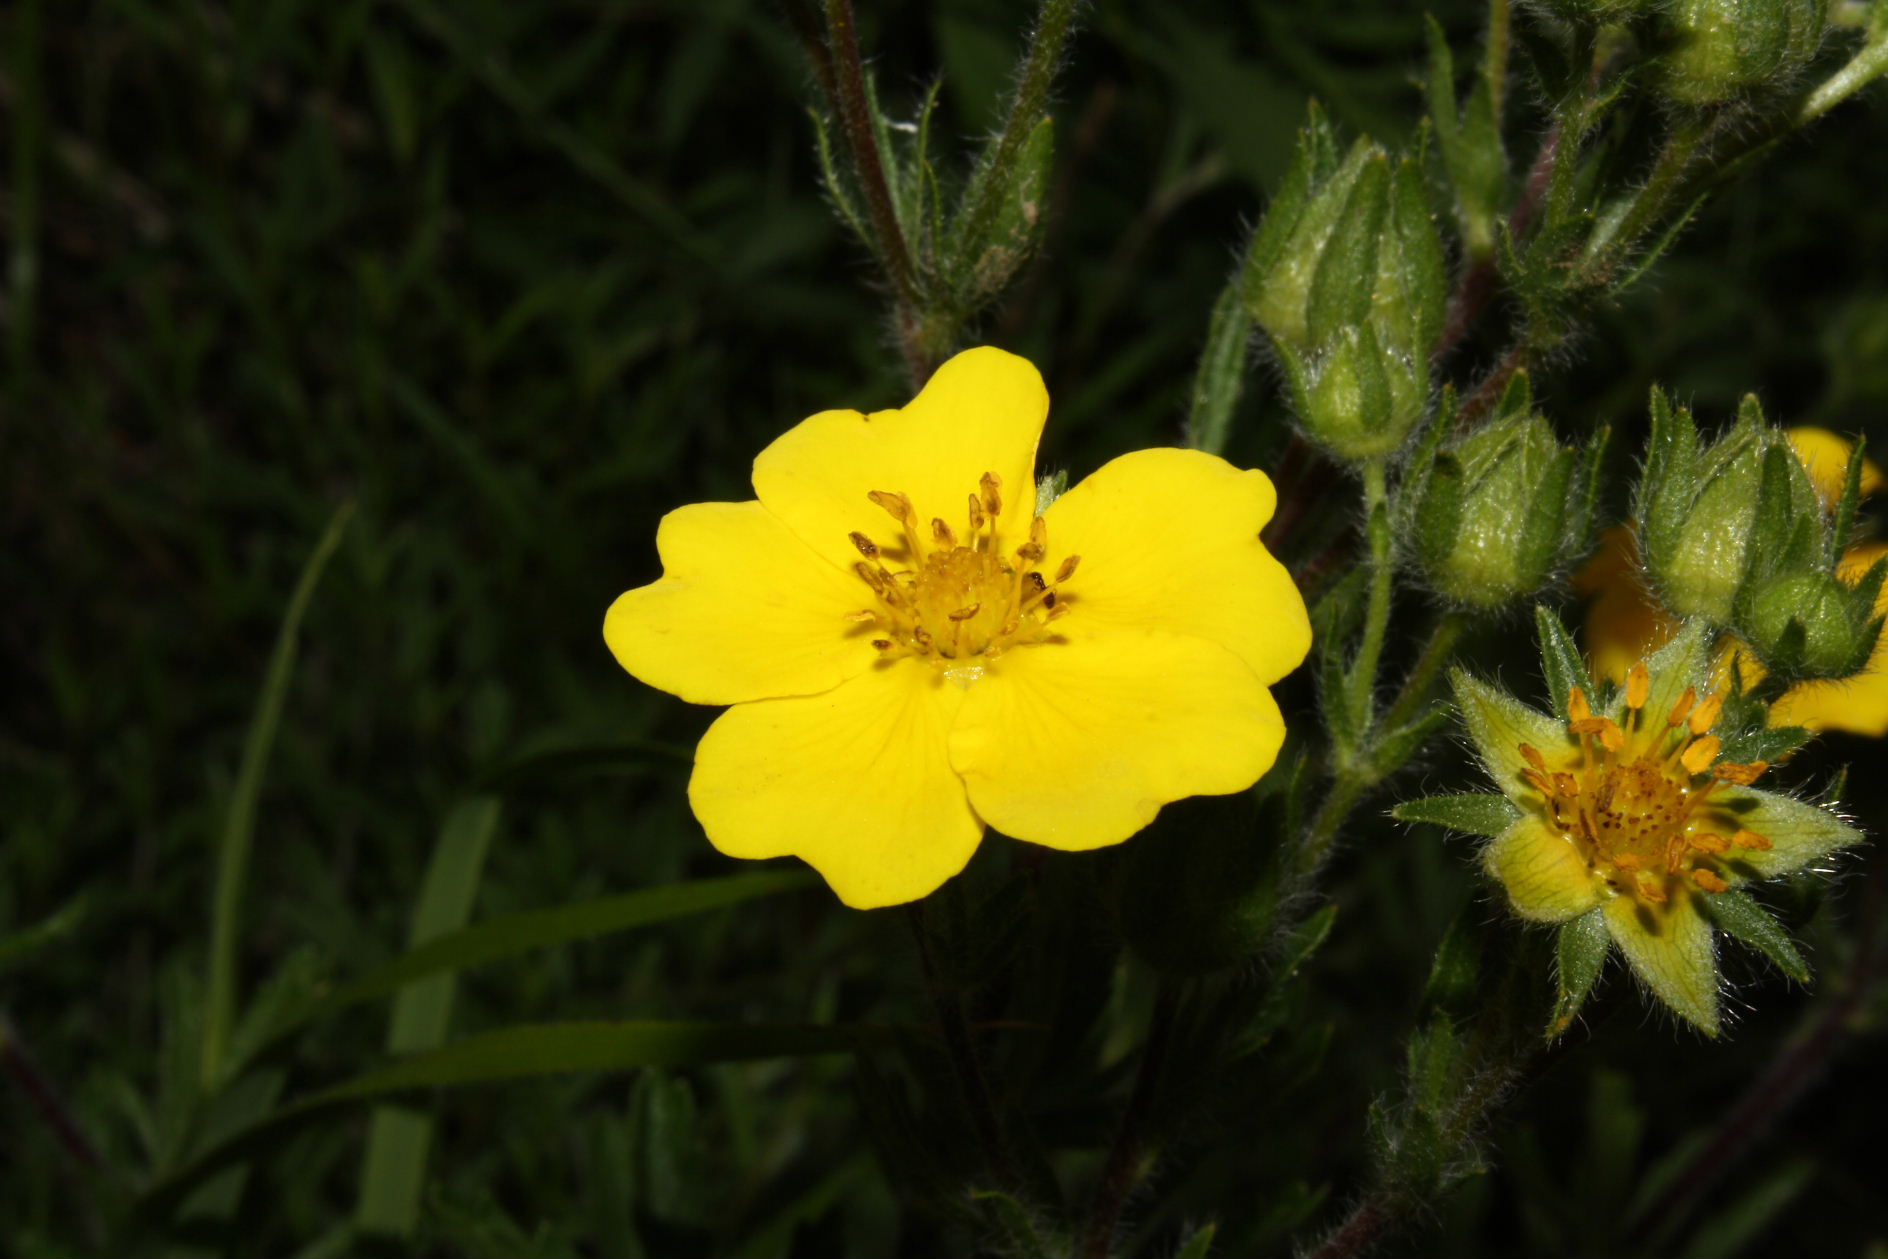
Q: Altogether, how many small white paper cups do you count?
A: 0